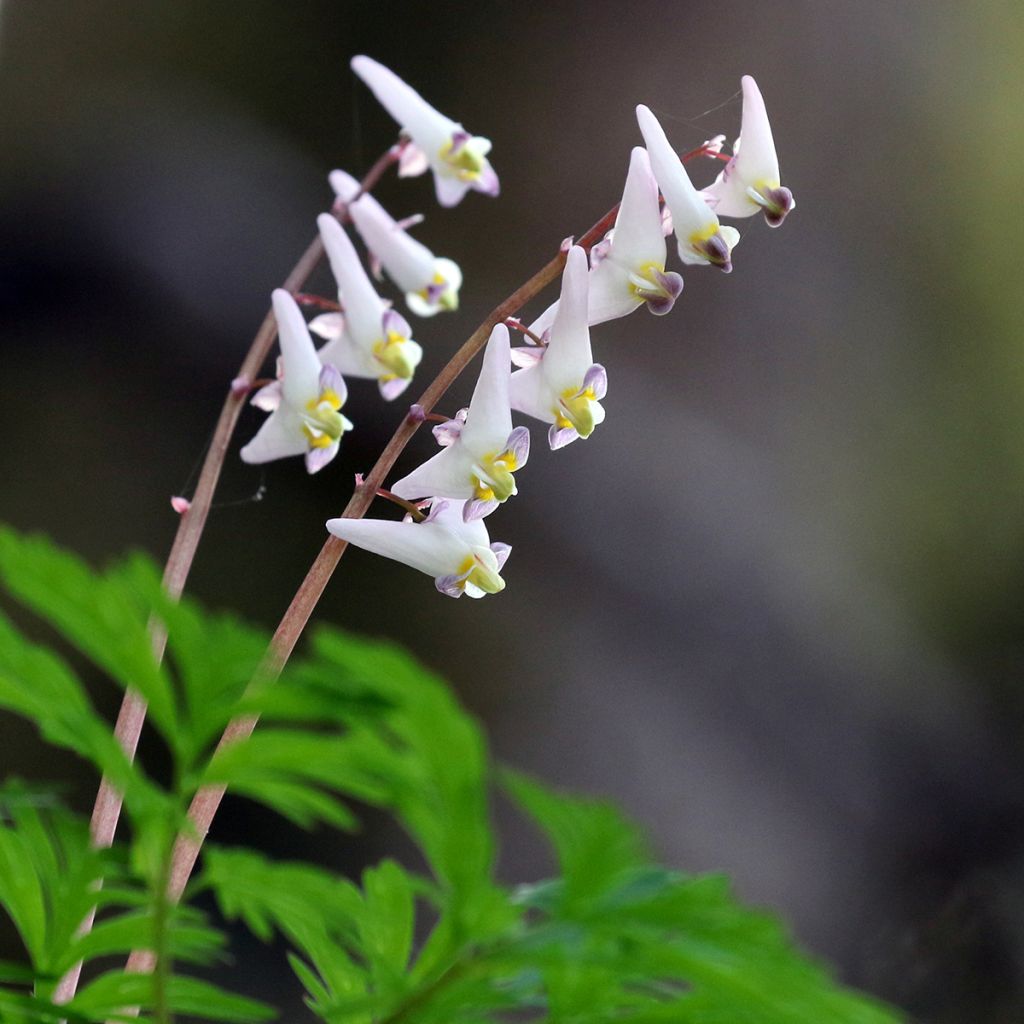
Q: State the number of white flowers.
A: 10